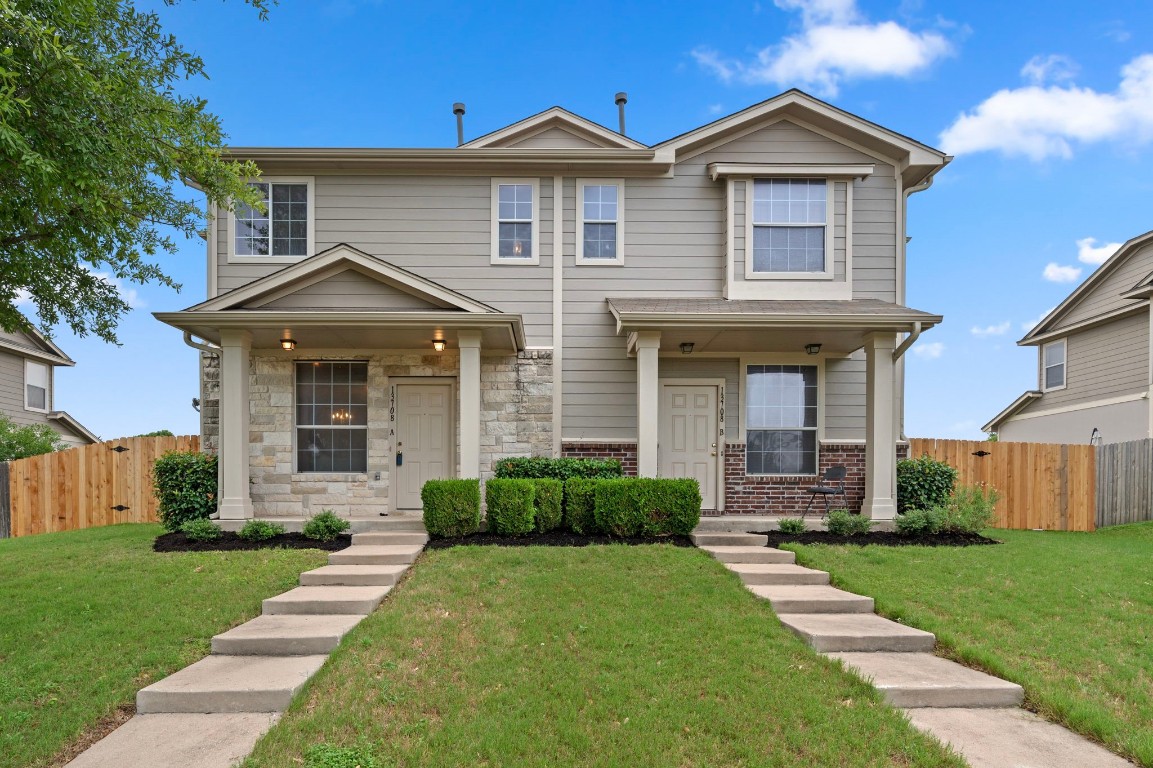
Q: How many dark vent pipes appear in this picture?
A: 2